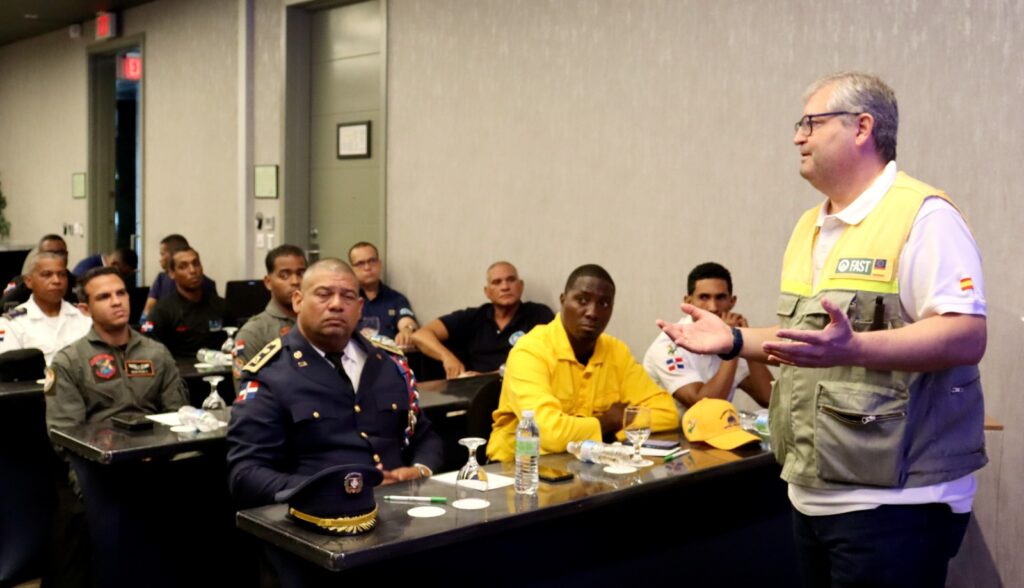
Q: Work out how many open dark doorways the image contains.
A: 1